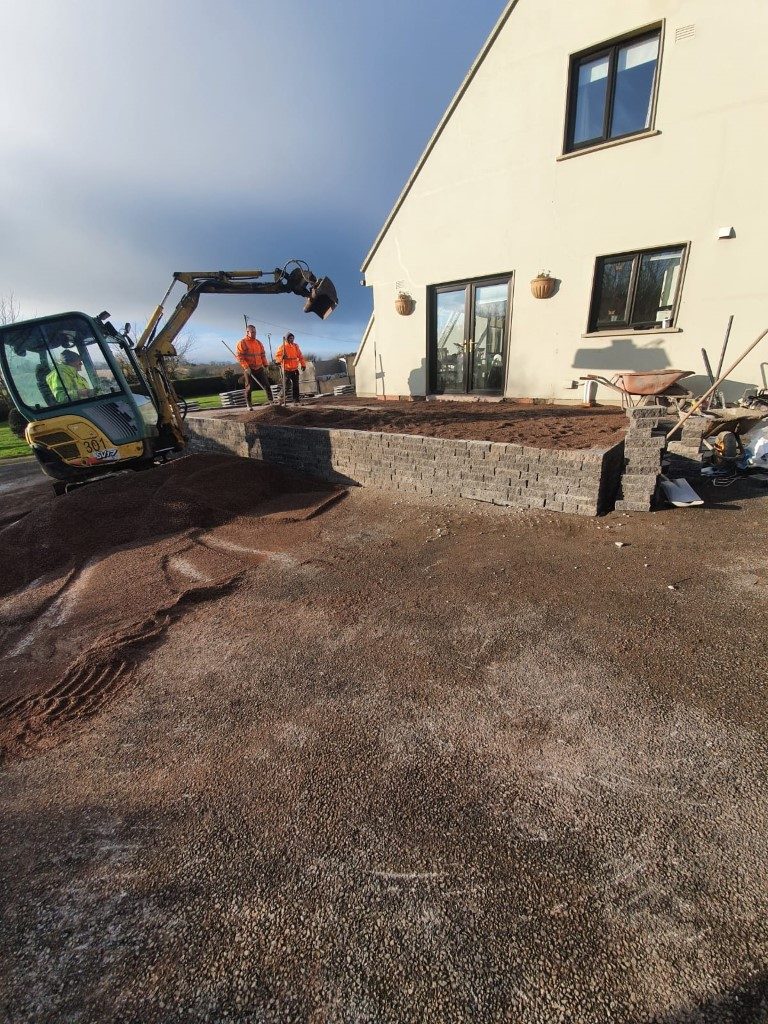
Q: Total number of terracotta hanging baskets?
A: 2